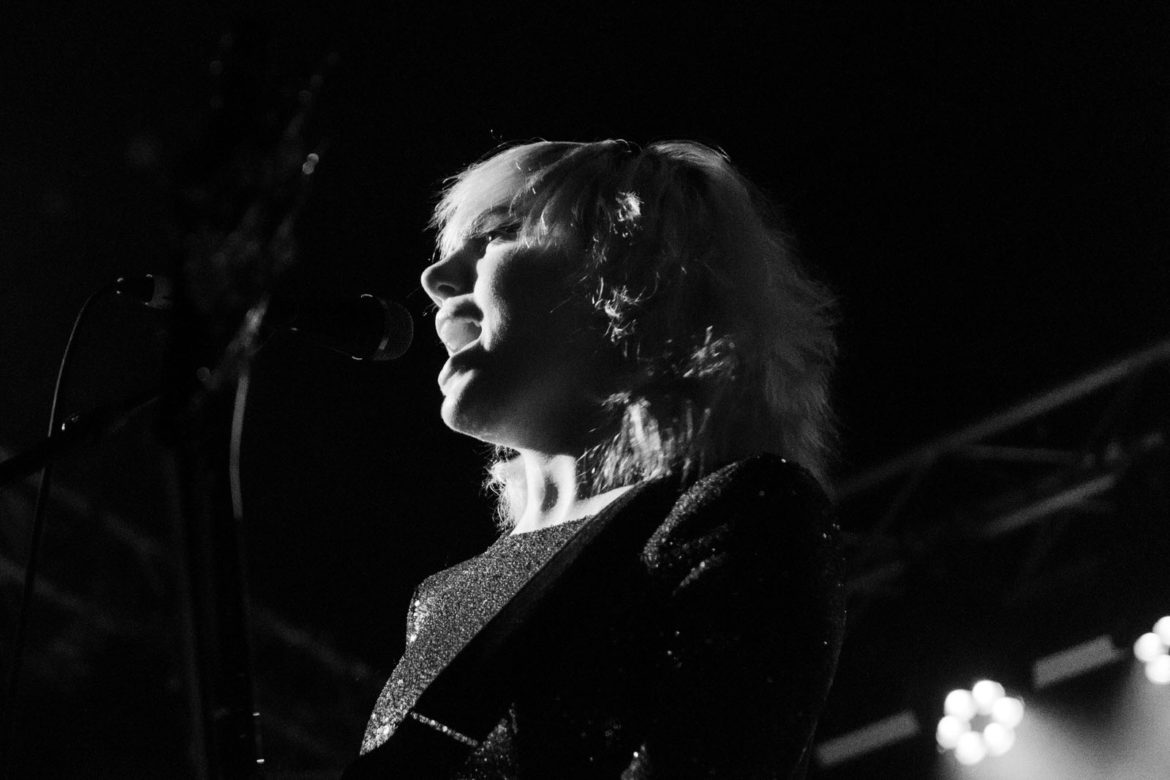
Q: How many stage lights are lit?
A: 2